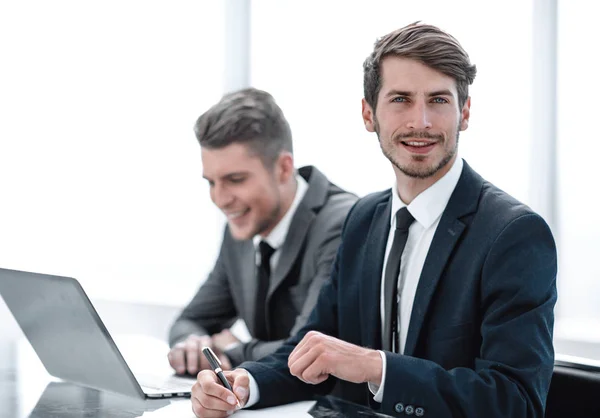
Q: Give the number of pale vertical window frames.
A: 2